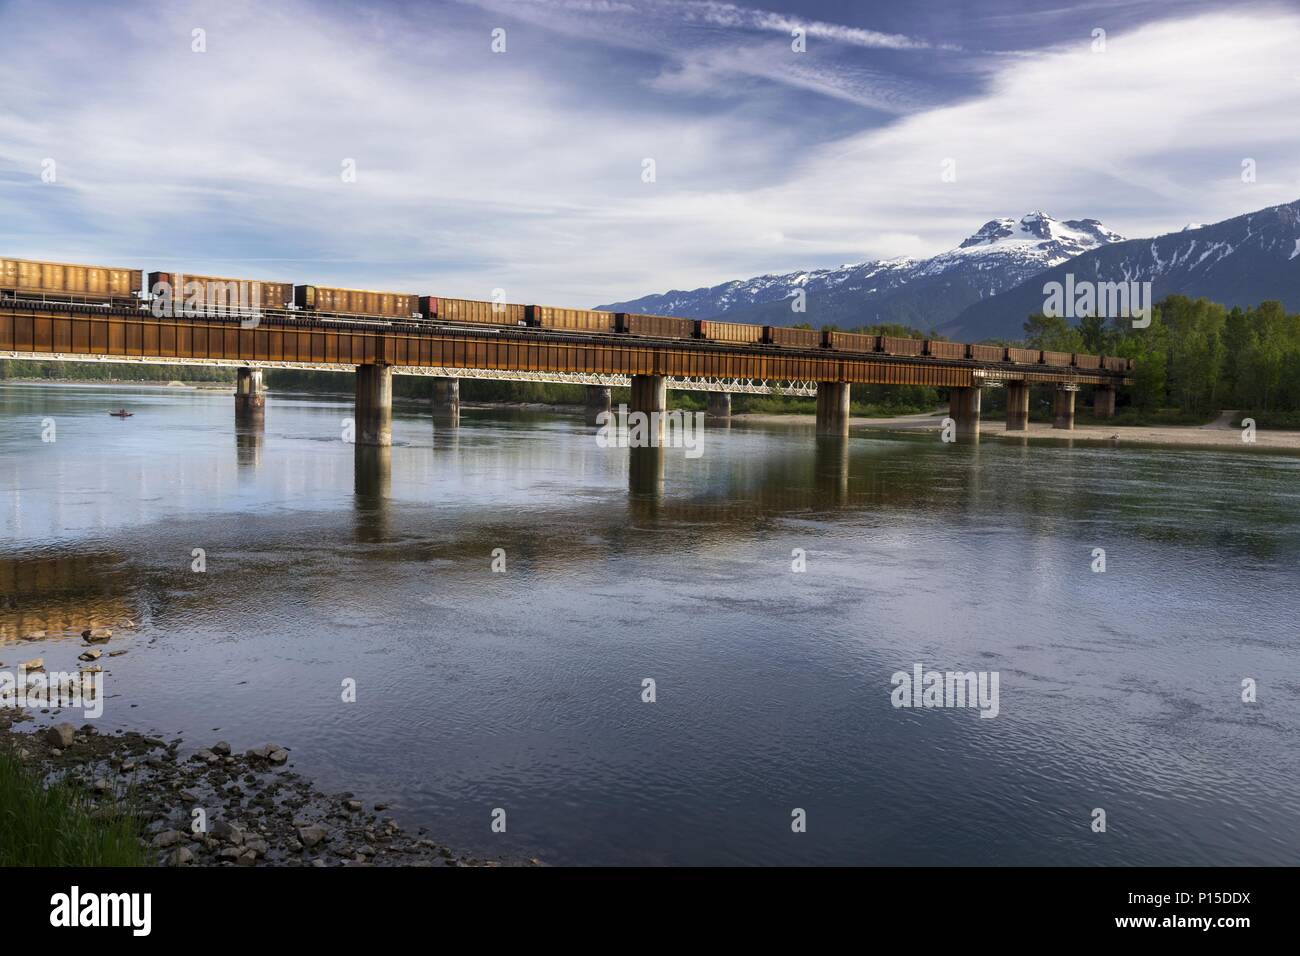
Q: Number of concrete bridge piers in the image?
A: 11